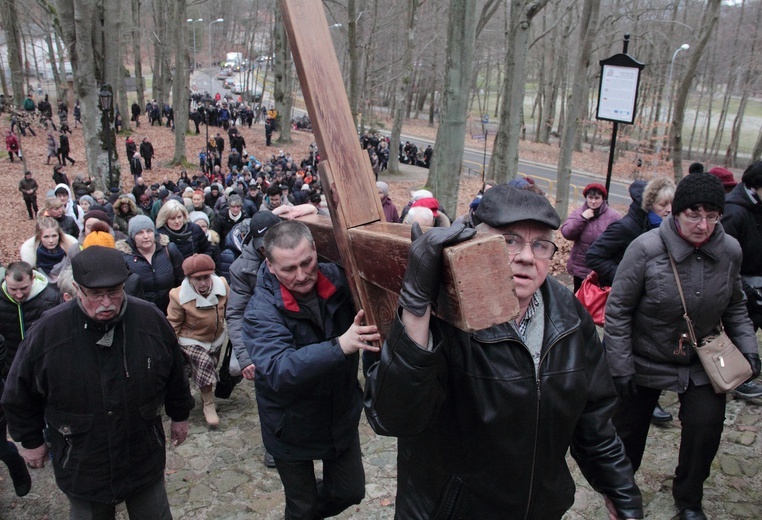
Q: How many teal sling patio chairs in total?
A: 0